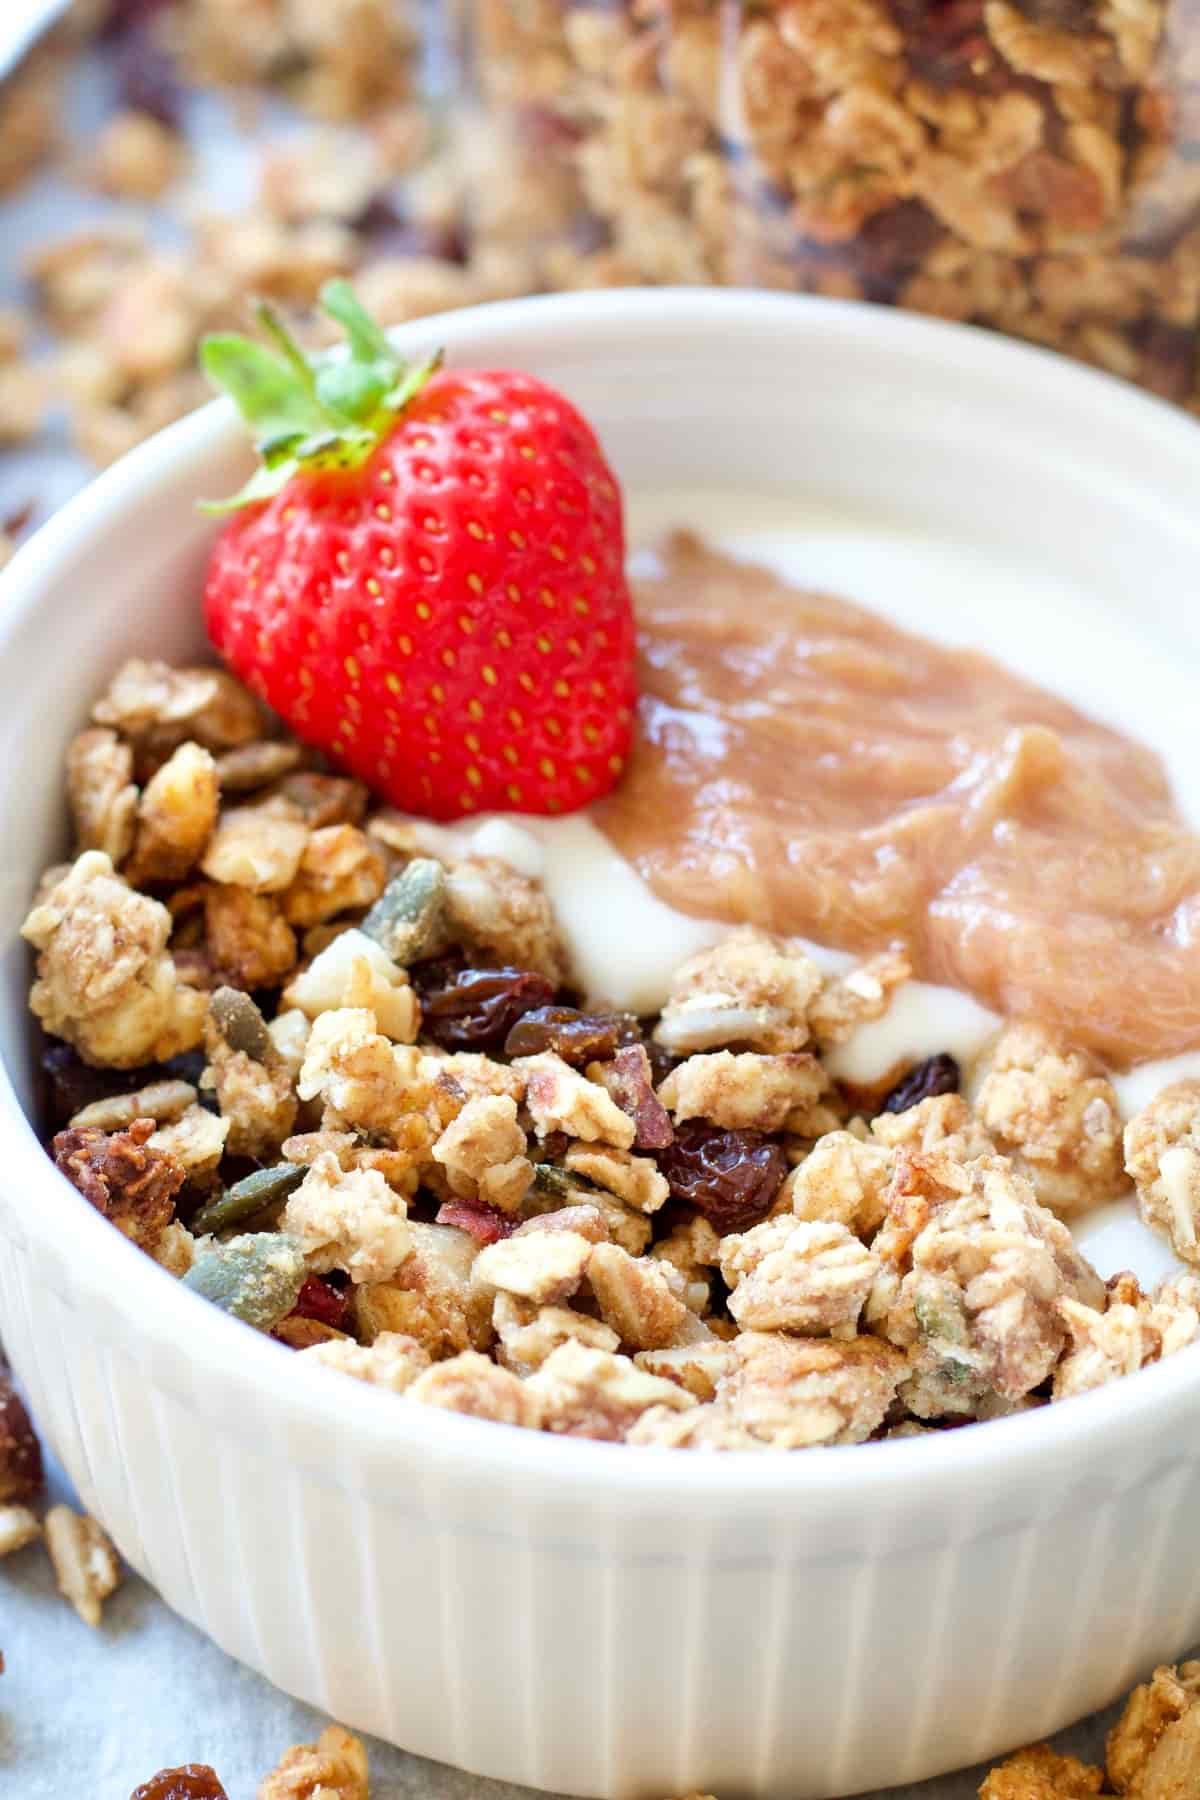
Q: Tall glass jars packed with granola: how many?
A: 1